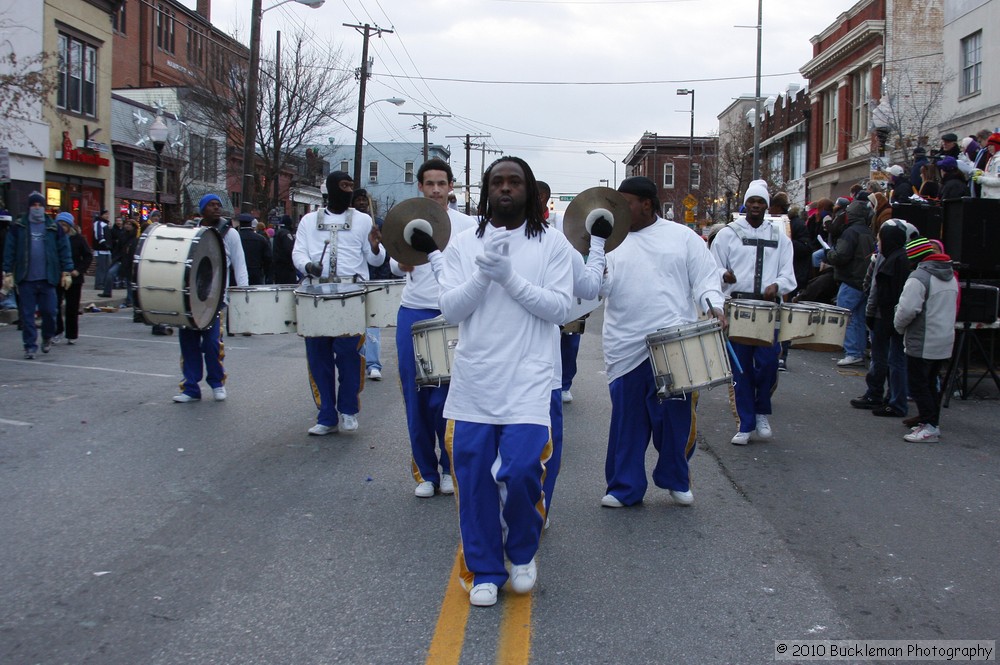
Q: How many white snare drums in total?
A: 2